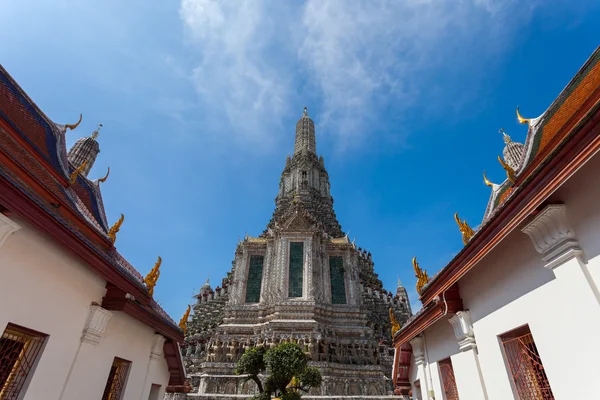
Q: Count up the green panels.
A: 3